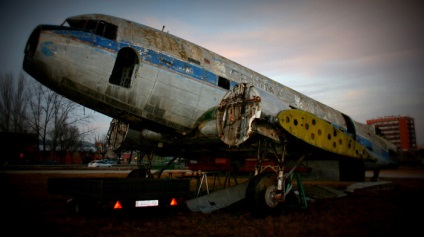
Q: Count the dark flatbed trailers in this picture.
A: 1